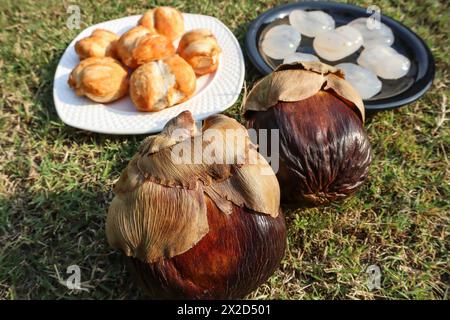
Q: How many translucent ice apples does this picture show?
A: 7